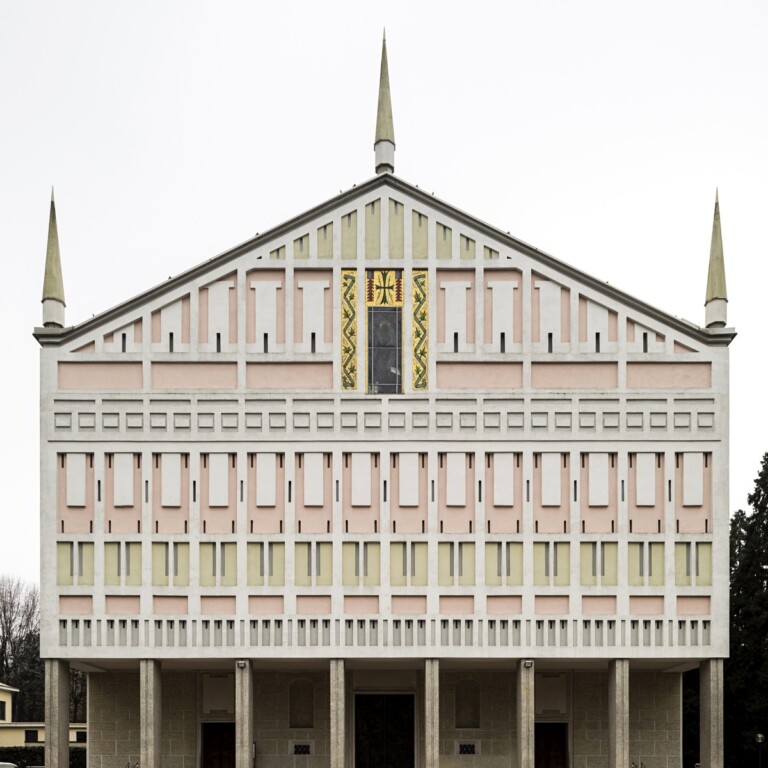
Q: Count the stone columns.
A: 8